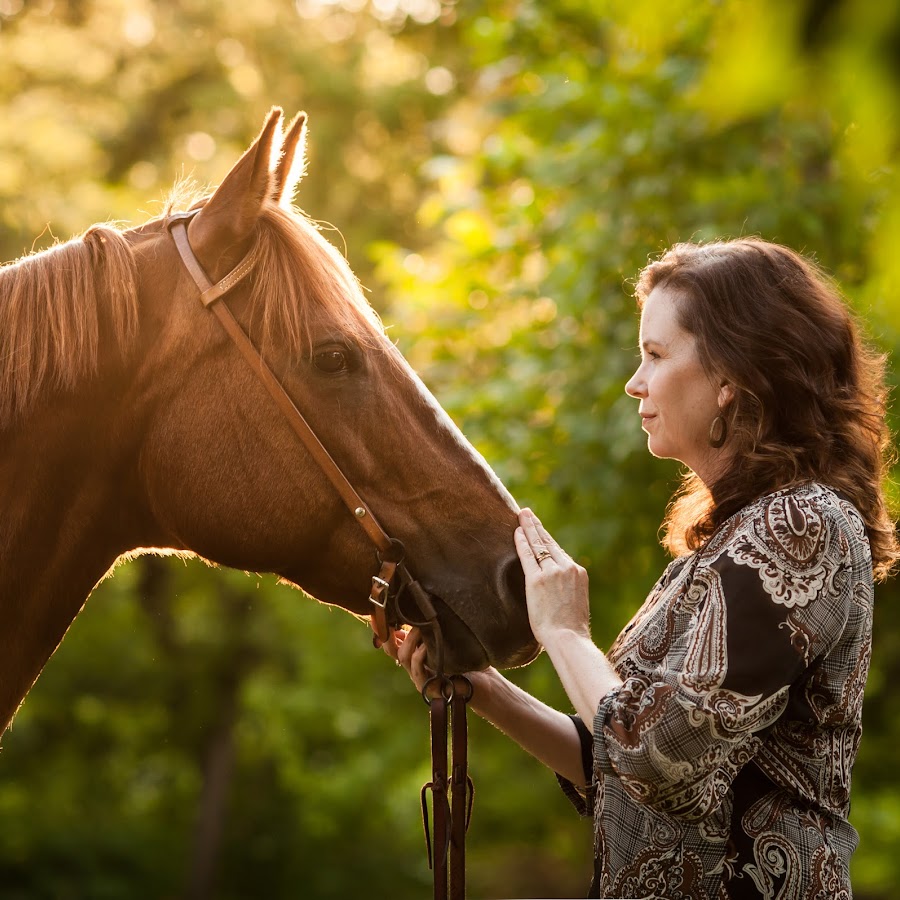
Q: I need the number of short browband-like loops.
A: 1